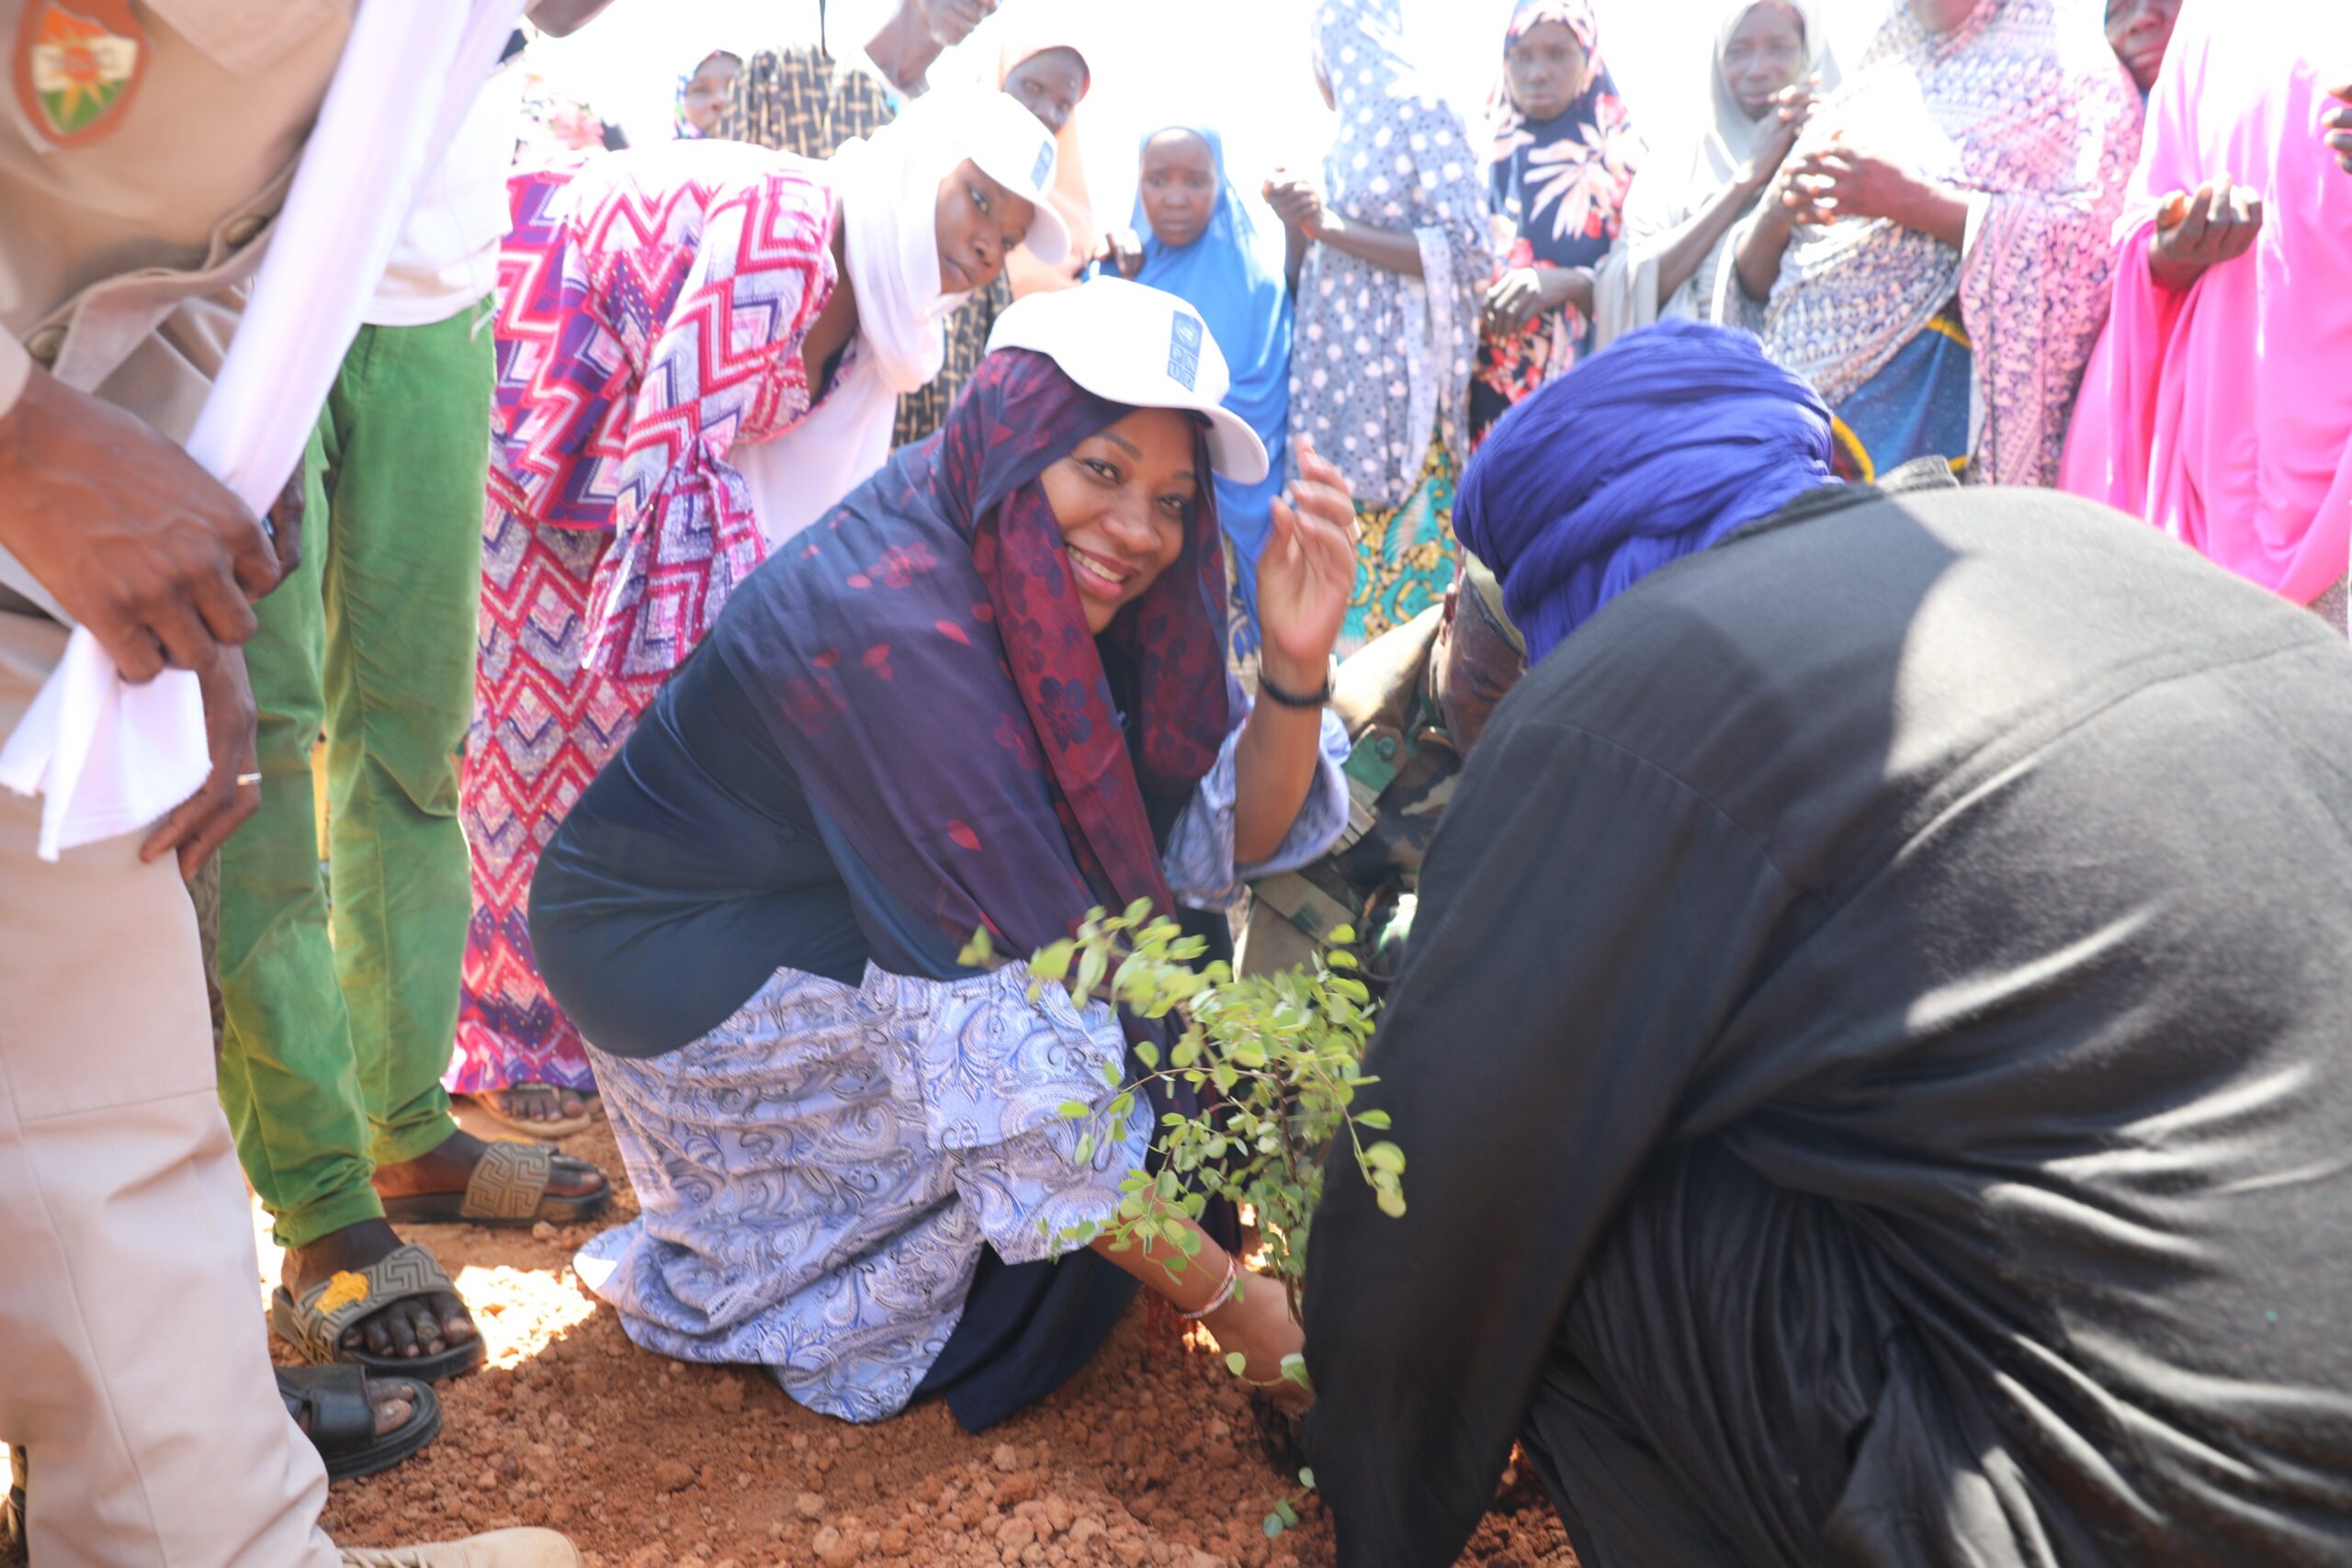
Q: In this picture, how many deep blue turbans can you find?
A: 1